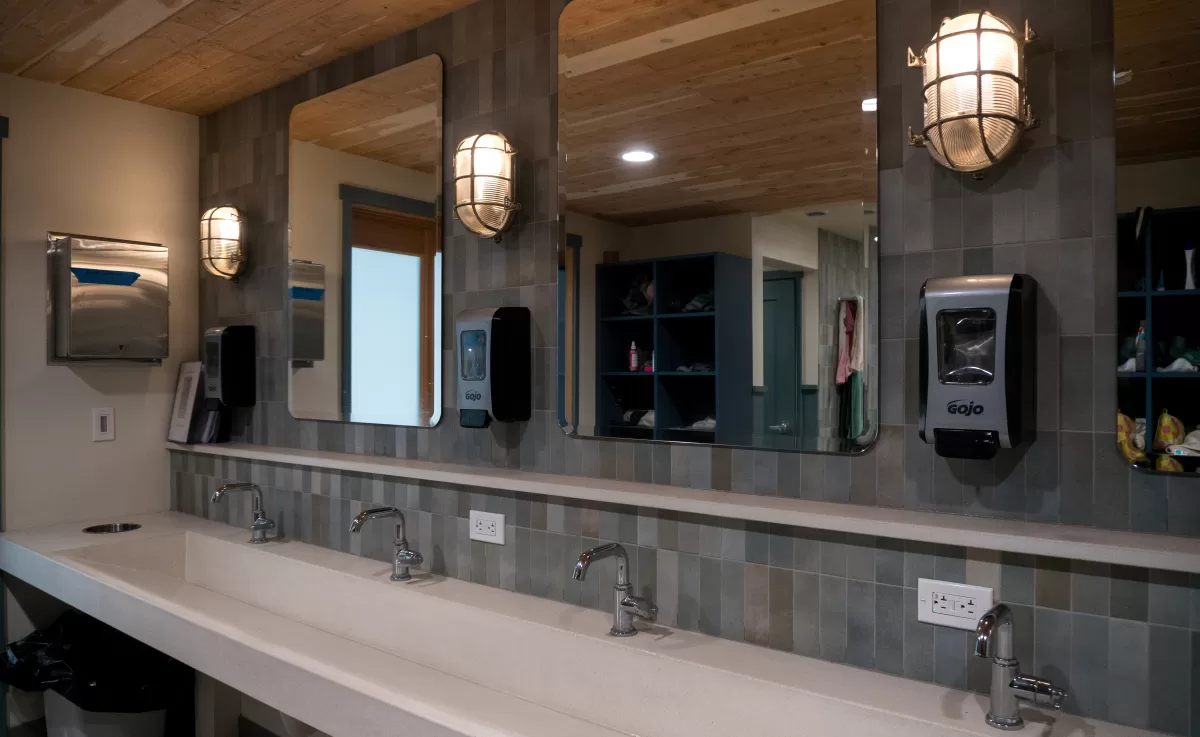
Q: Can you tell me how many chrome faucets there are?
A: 4